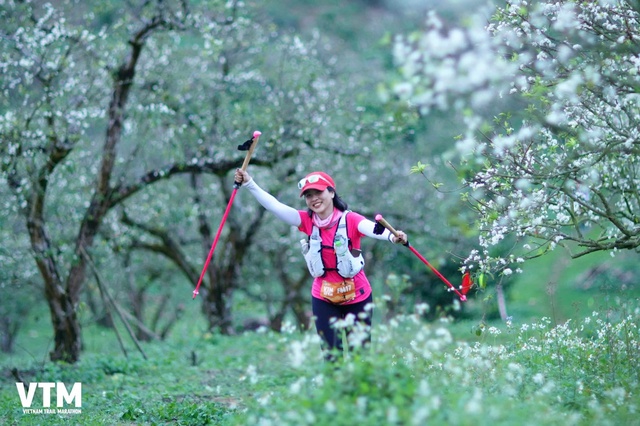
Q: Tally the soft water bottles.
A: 2